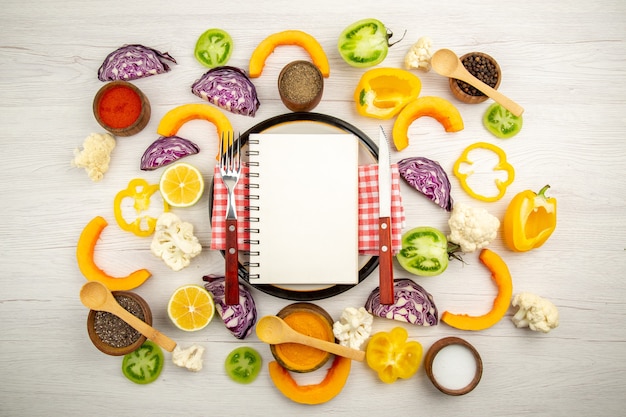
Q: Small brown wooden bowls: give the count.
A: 6